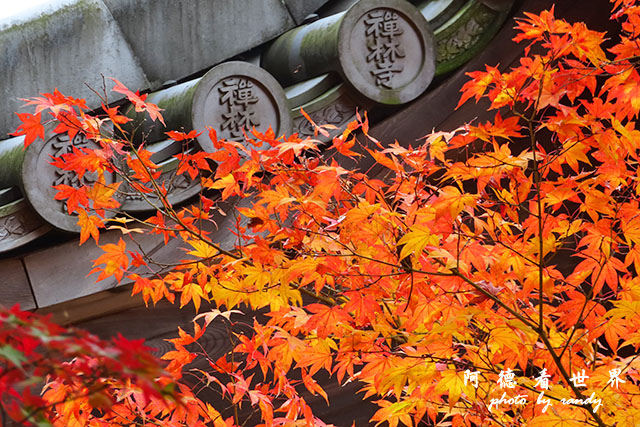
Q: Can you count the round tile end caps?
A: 3